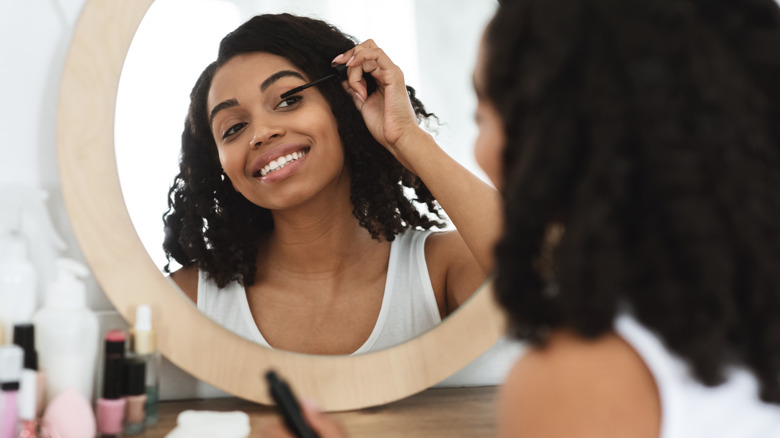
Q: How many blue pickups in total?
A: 0